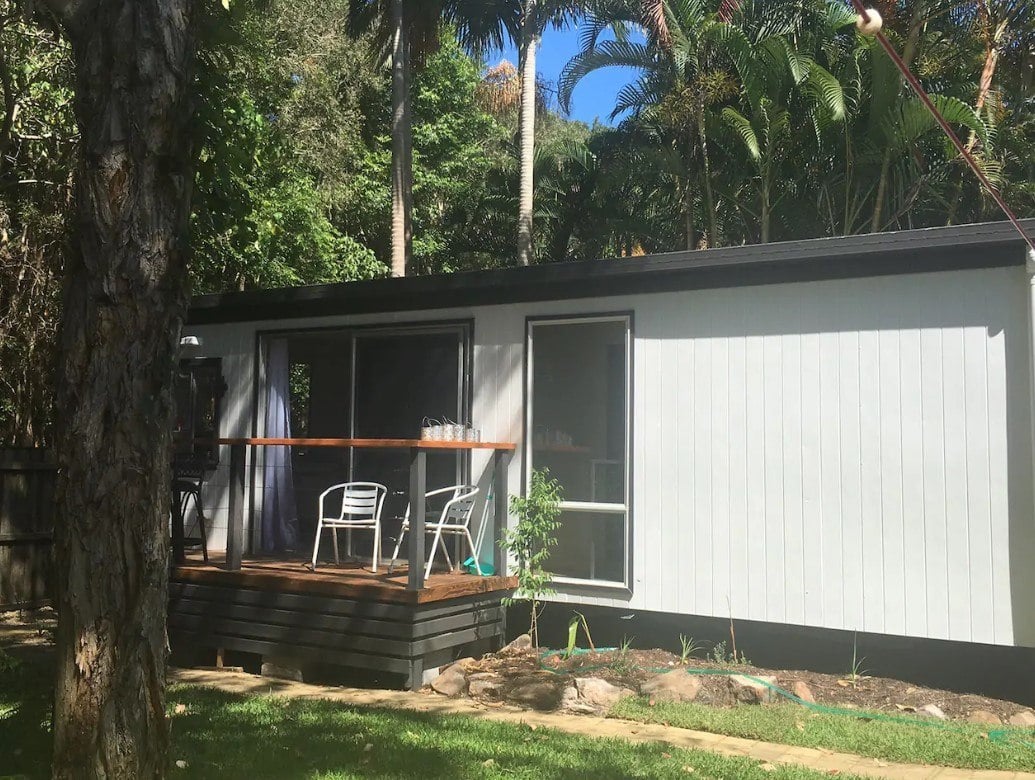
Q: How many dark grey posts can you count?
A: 3